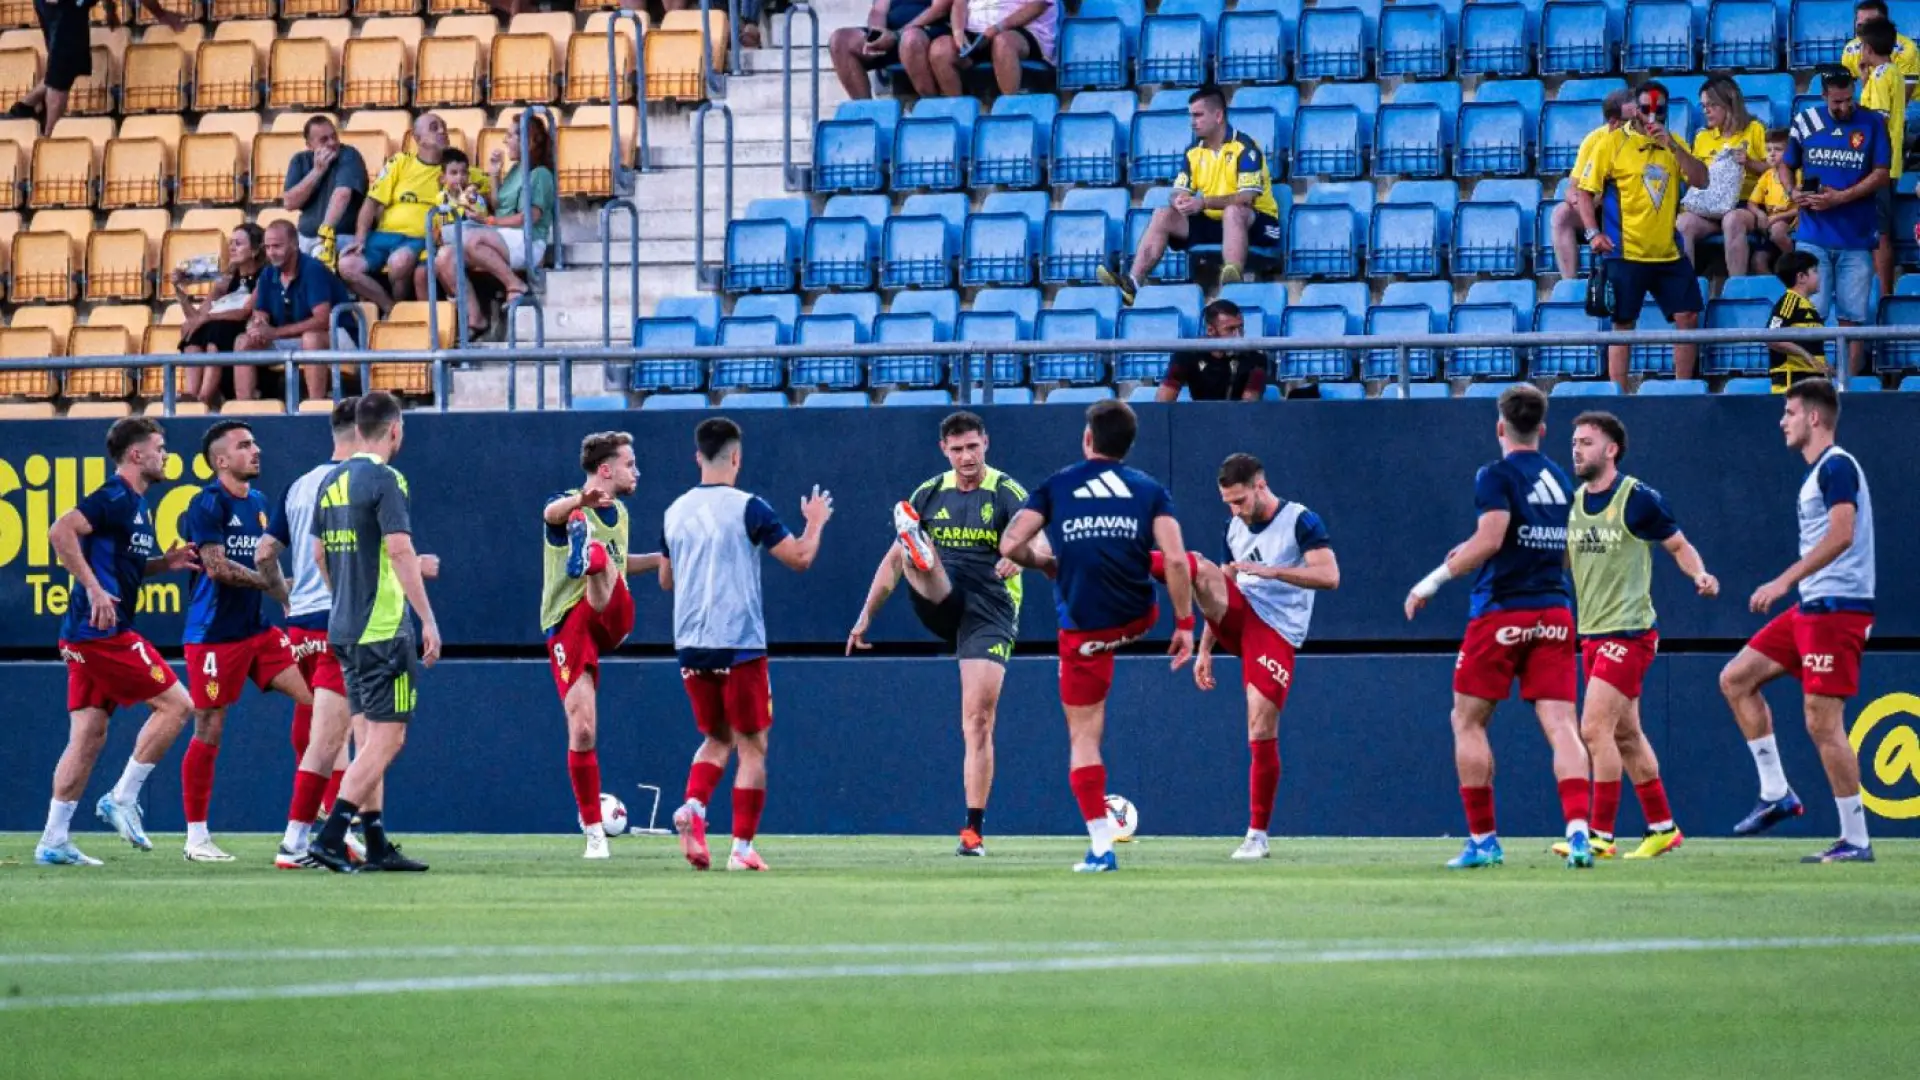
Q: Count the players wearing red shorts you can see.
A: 10